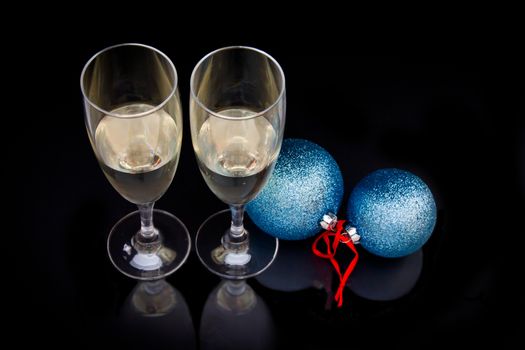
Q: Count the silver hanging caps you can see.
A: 2